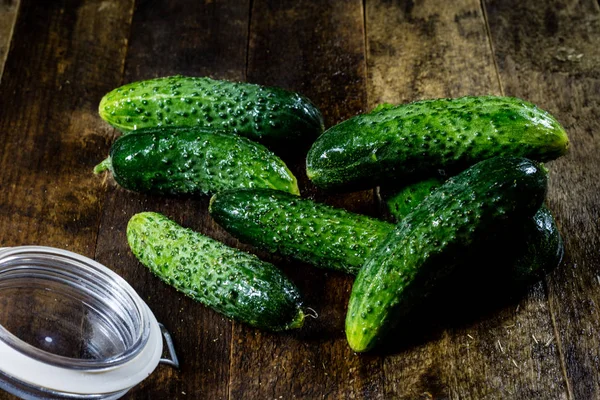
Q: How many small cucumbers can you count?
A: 7